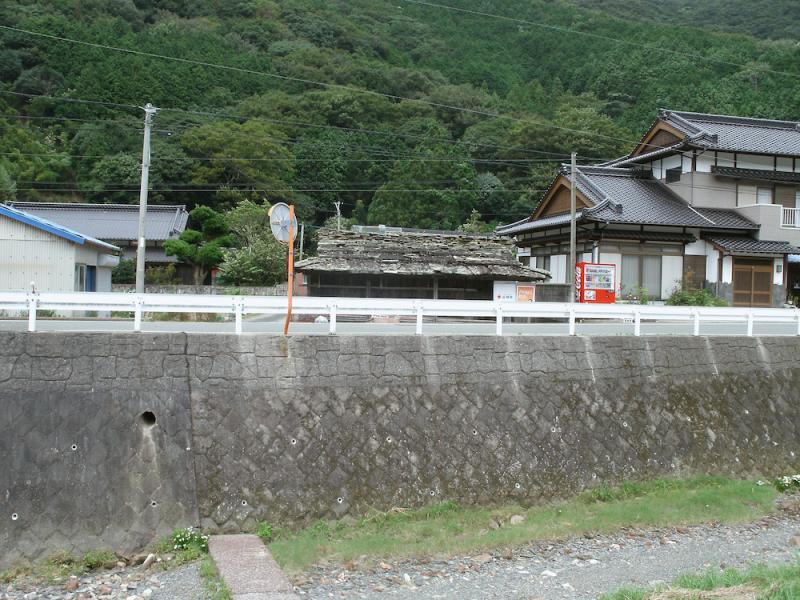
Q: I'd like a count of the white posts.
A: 11